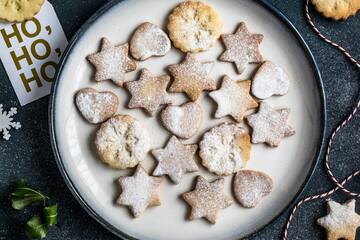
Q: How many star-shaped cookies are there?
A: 10